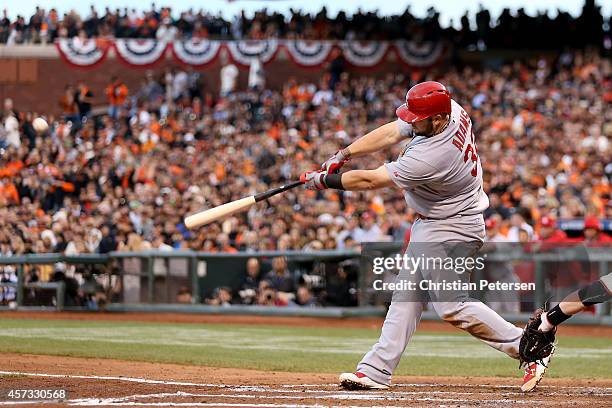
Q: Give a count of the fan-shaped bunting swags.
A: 7